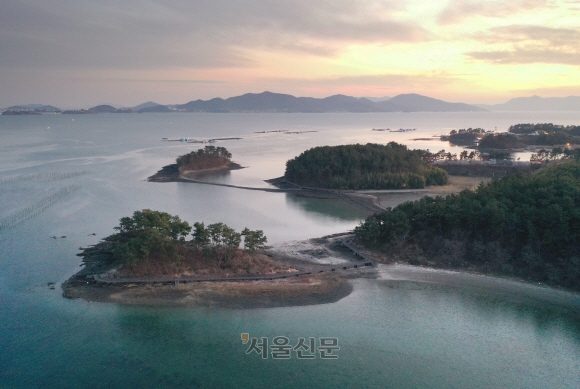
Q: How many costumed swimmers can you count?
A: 0